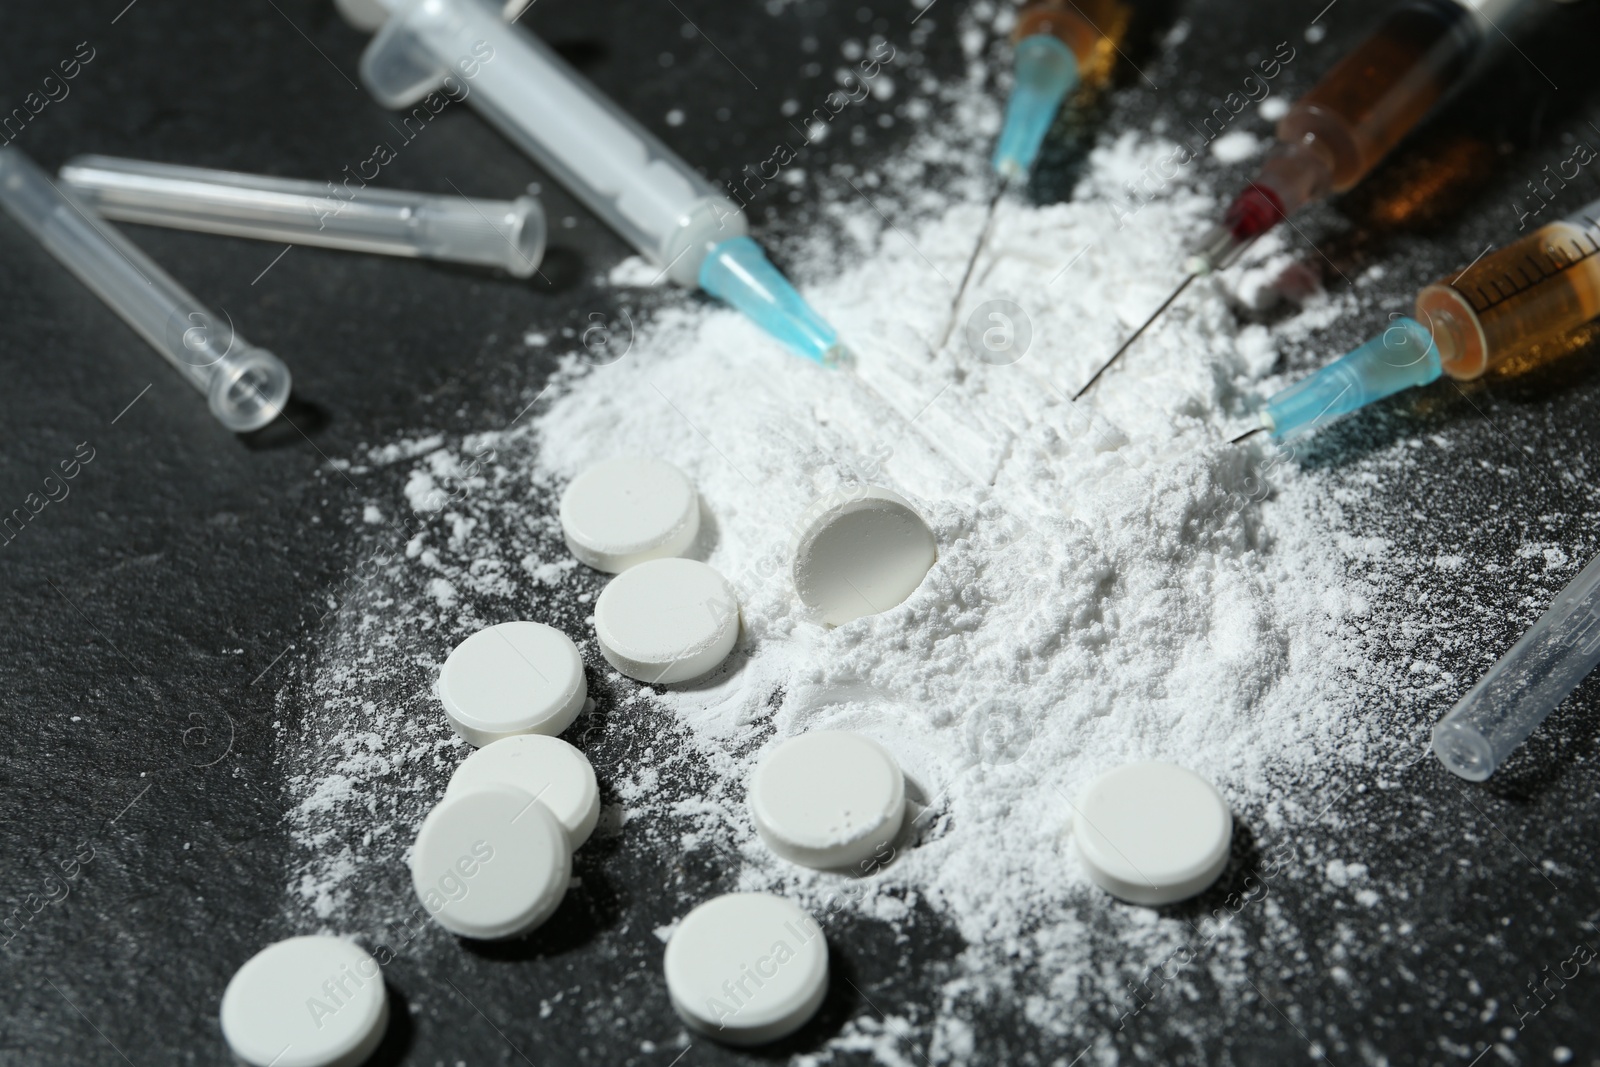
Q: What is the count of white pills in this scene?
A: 10